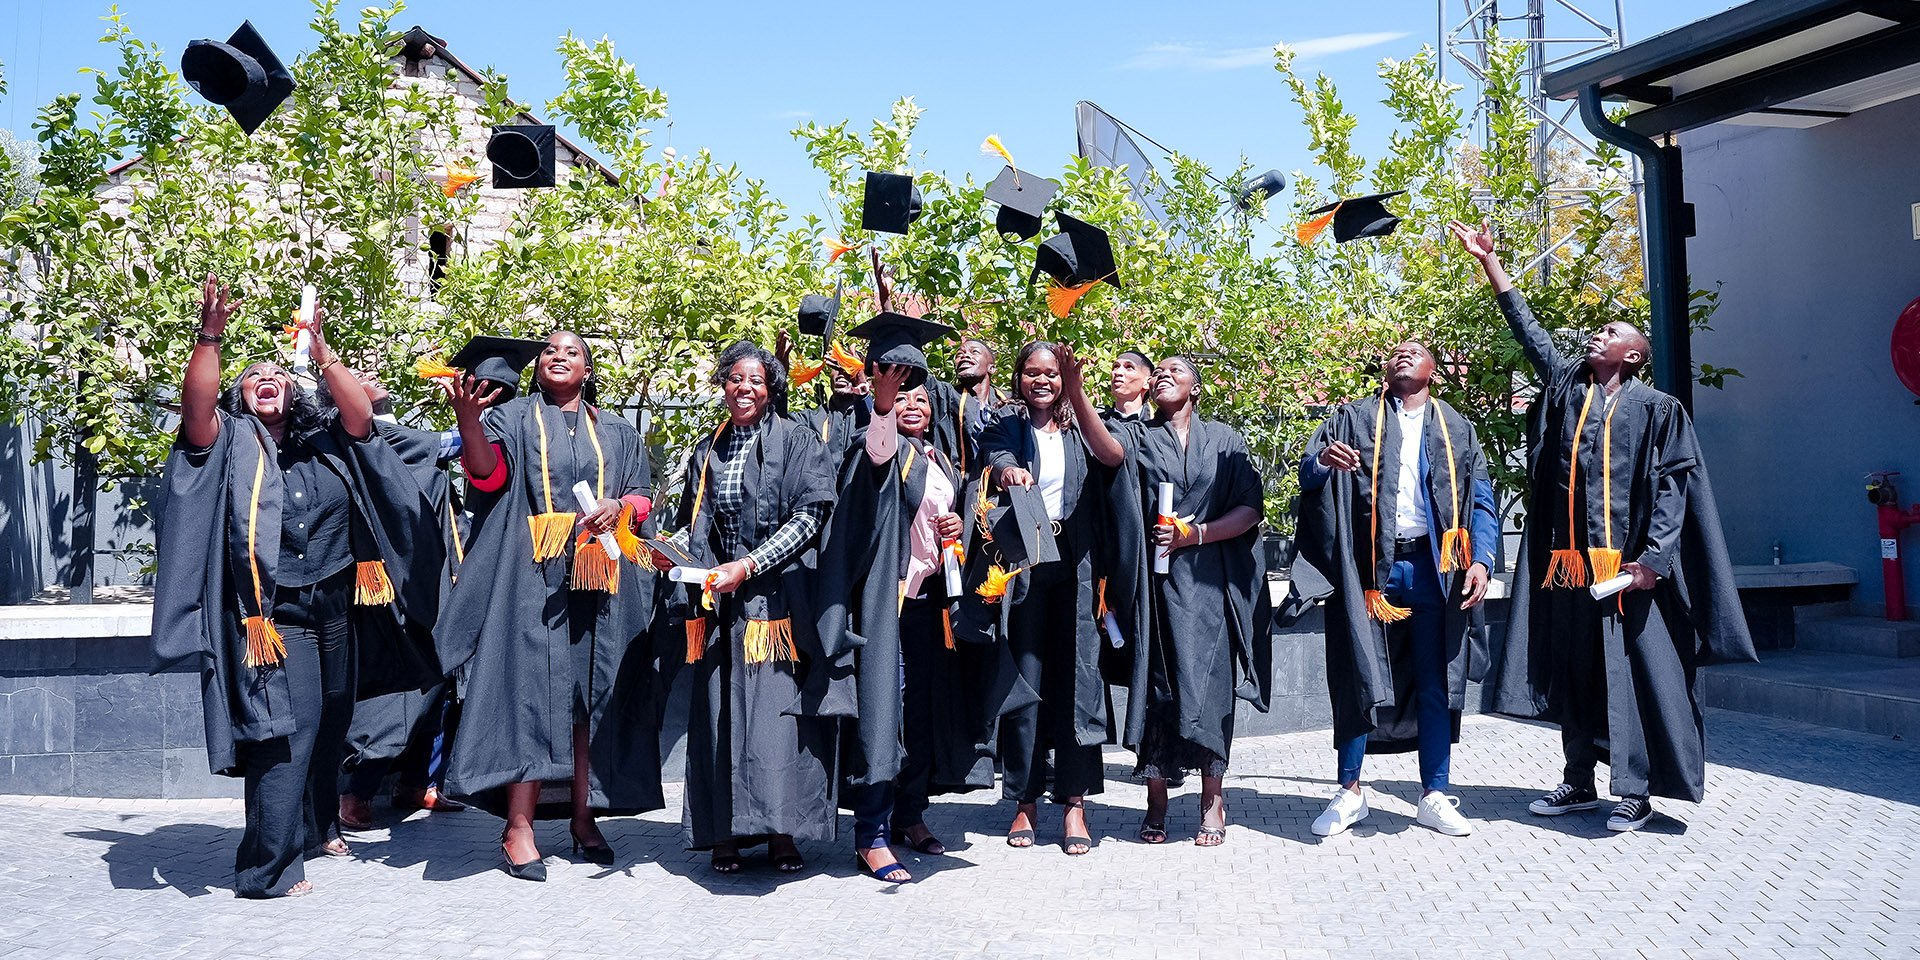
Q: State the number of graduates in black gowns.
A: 12